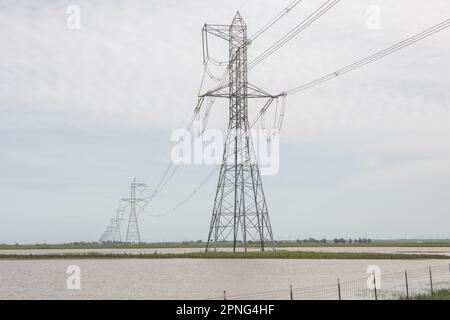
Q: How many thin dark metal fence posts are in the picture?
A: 6